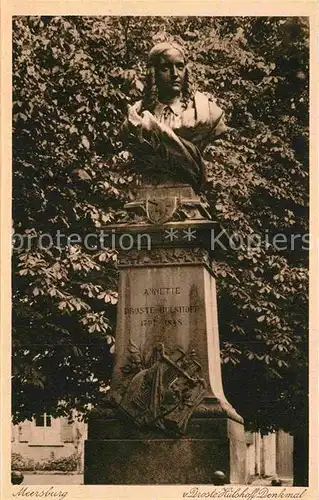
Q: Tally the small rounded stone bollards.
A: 3